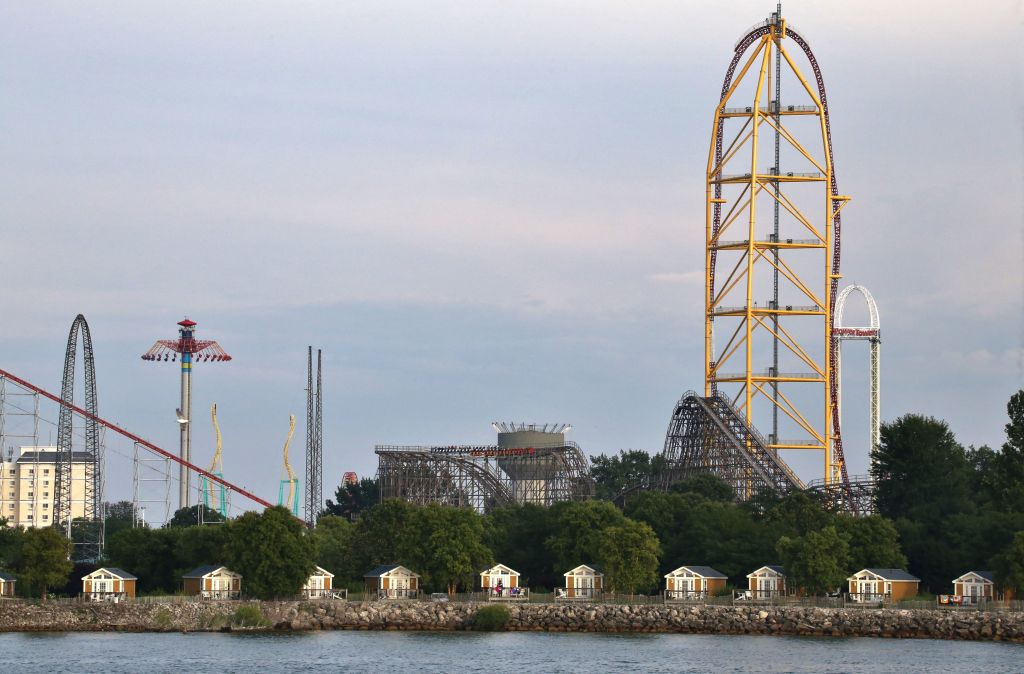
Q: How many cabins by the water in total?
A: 11